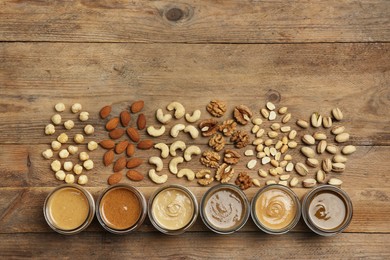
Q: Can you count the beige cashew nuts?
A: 13